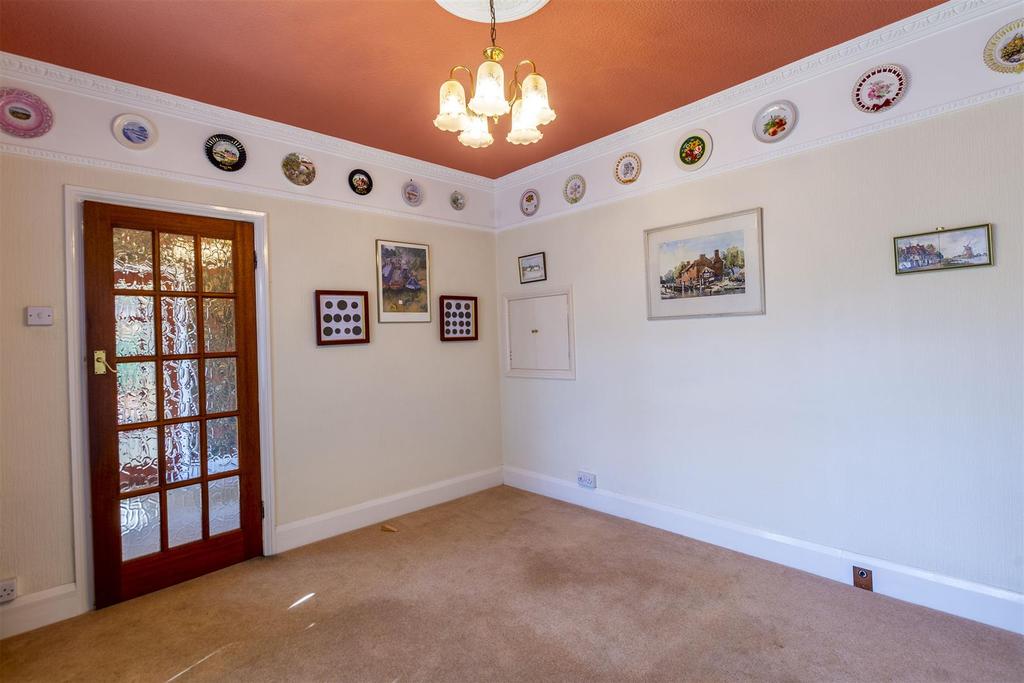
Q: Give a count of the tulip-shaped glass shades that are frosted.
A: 5